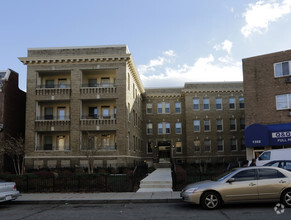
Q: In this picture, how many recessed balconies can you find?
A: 6